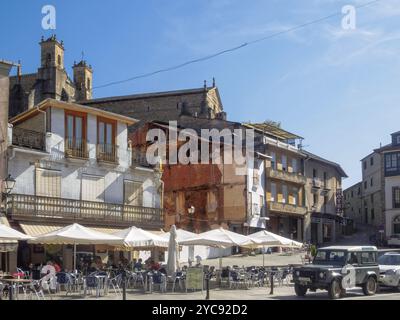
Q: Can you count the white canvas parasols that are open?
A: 6